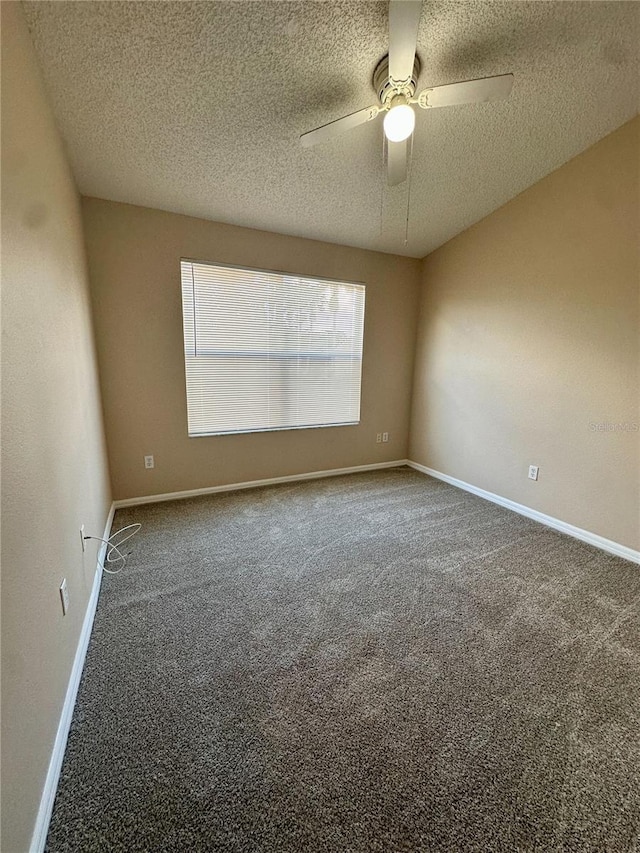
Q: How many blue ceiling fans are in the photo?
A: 0